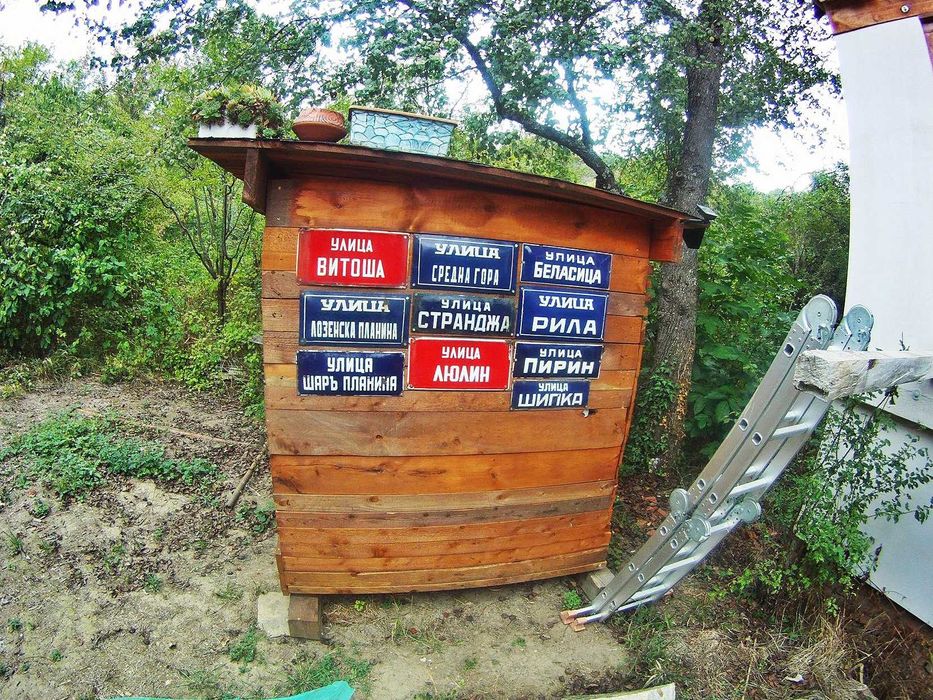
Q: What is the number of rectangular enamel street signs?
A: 10